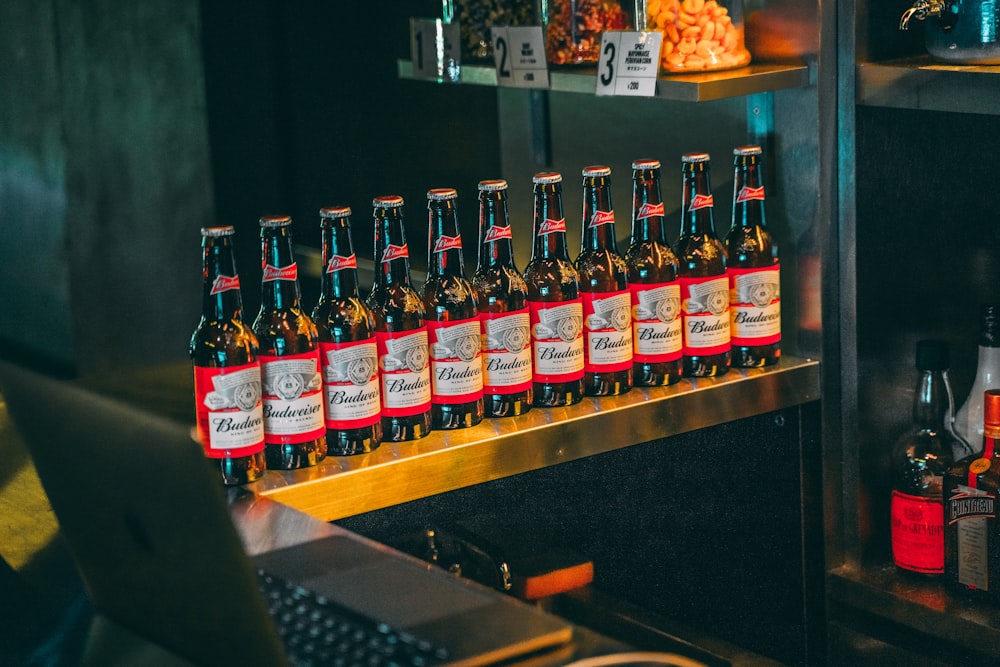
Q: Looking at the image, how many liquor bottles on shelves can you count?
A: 3